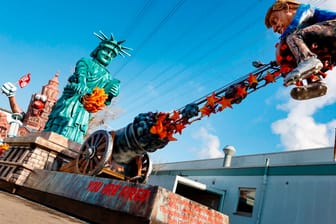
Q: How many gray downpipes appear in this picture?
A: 1